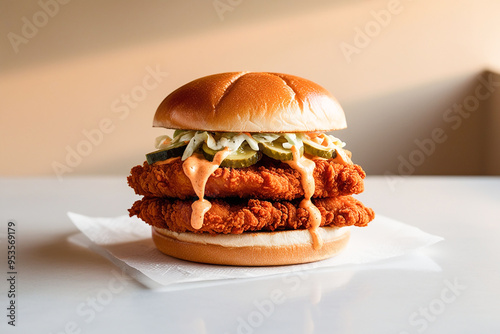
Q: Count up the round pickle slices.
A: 4